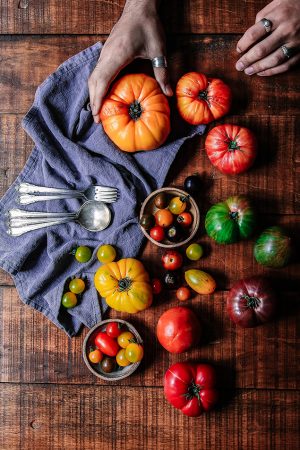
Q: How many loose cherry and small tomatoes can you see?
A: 11